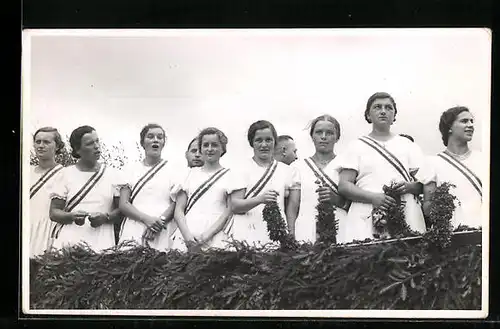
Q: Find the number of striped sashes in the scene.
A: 8